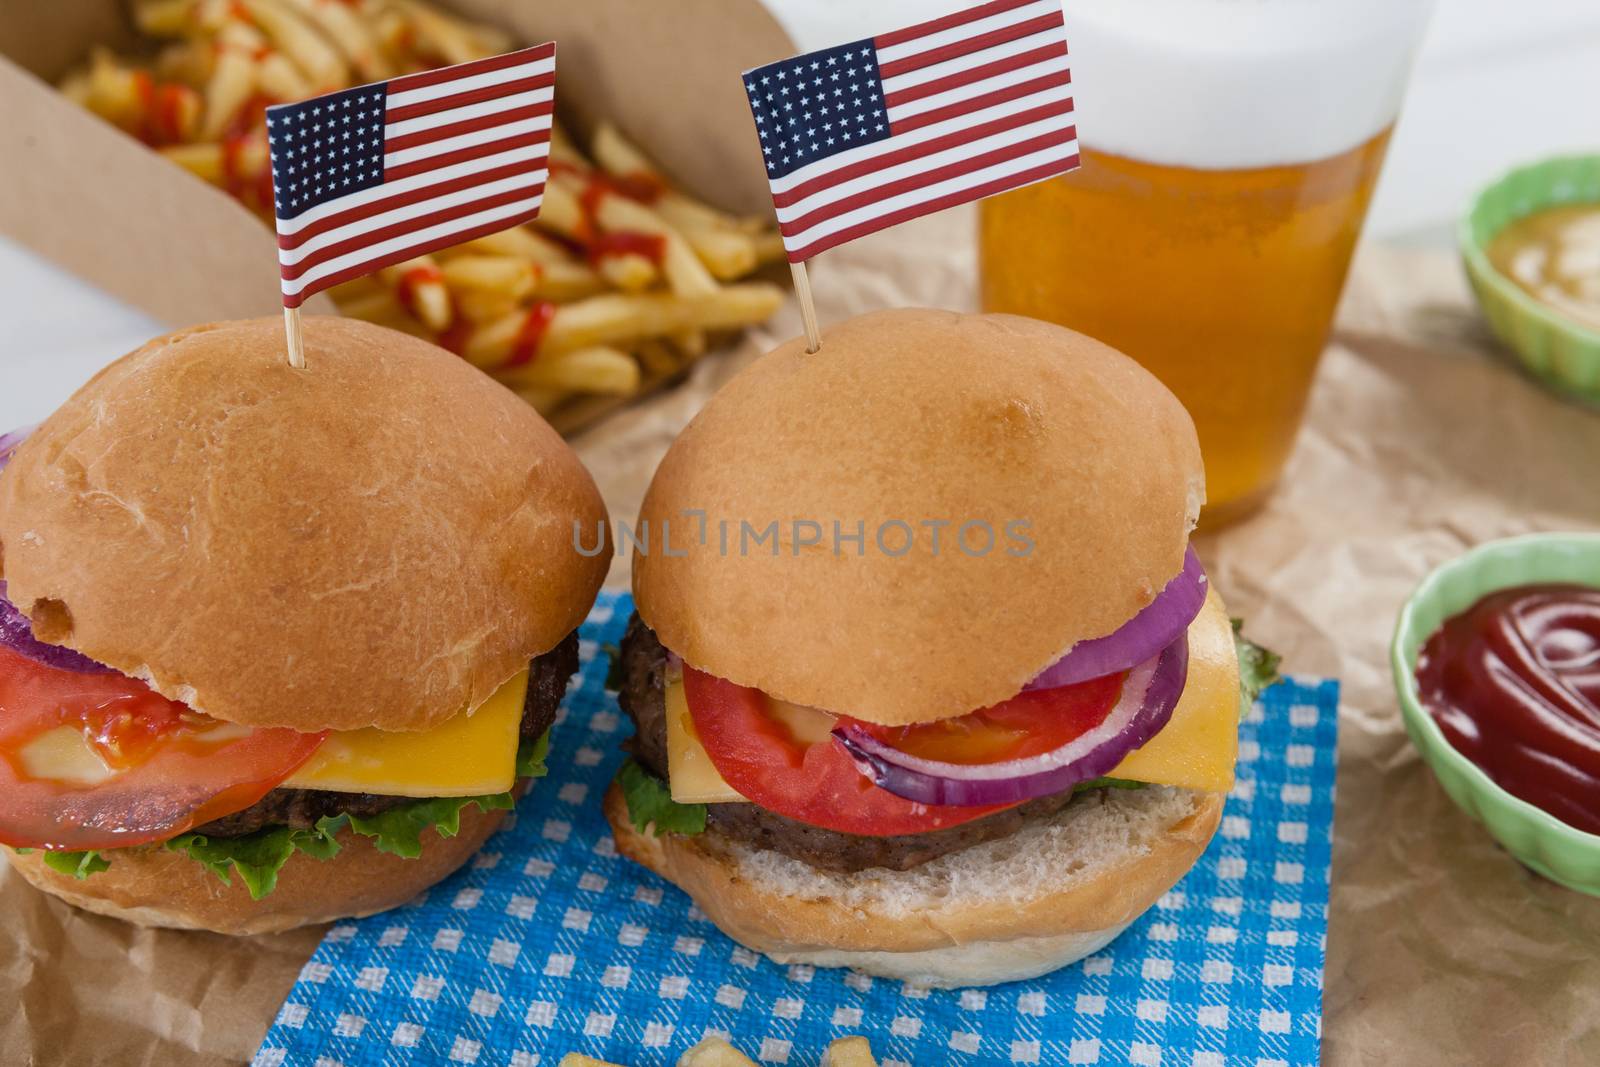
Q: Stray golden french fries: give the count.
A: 3